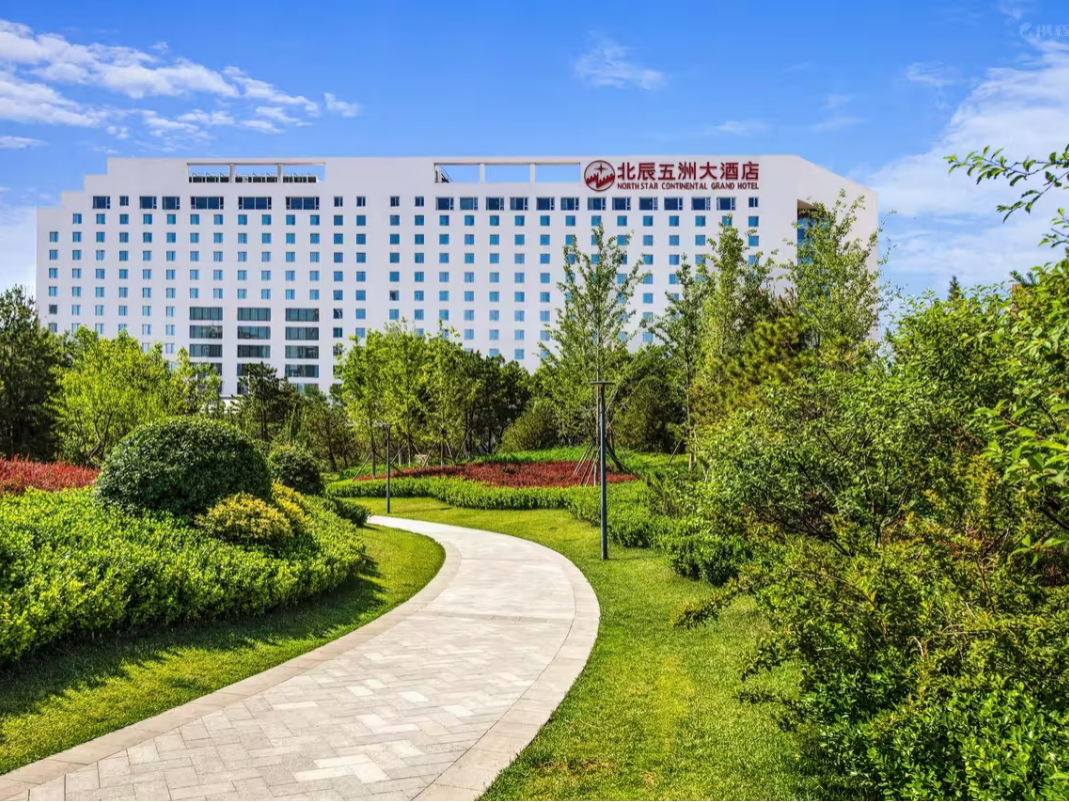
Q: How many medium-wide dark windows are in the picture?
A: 15